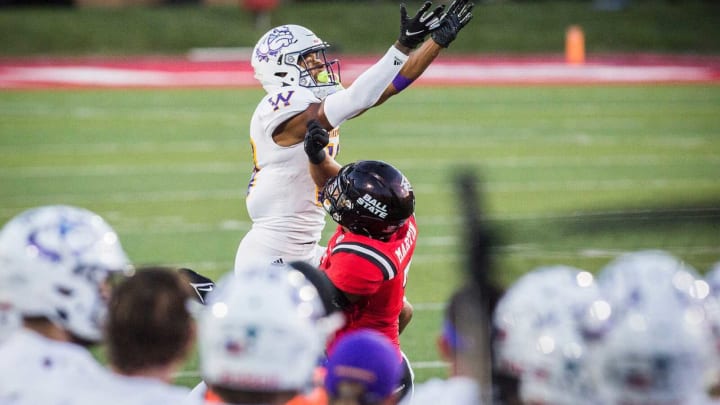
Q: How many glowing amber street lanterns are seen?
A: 0